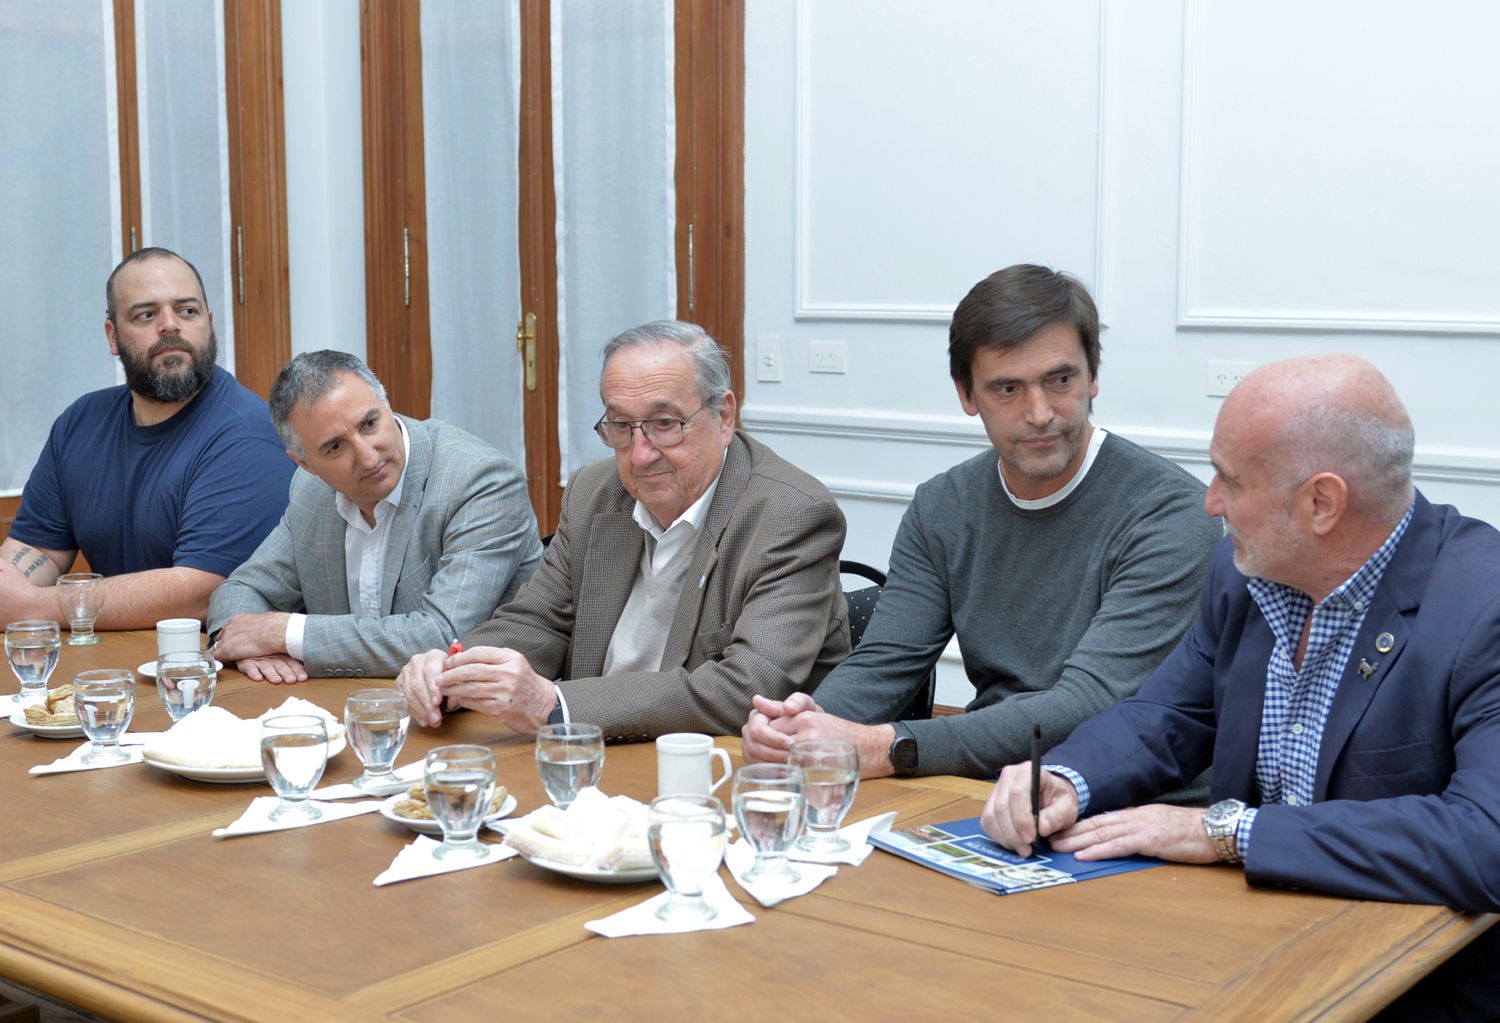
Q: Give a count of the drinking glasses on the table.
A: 11